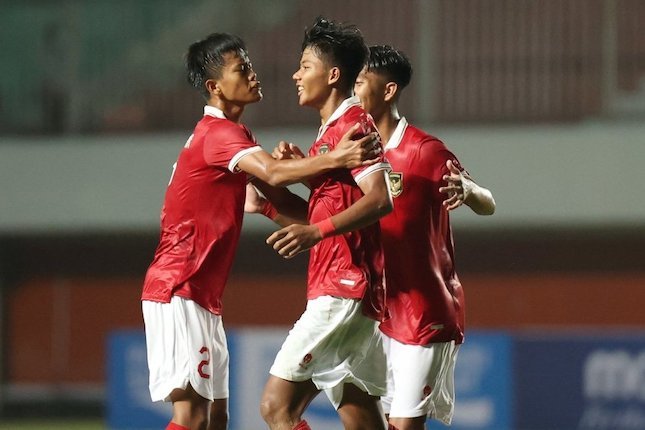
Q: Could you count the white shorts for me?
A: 3